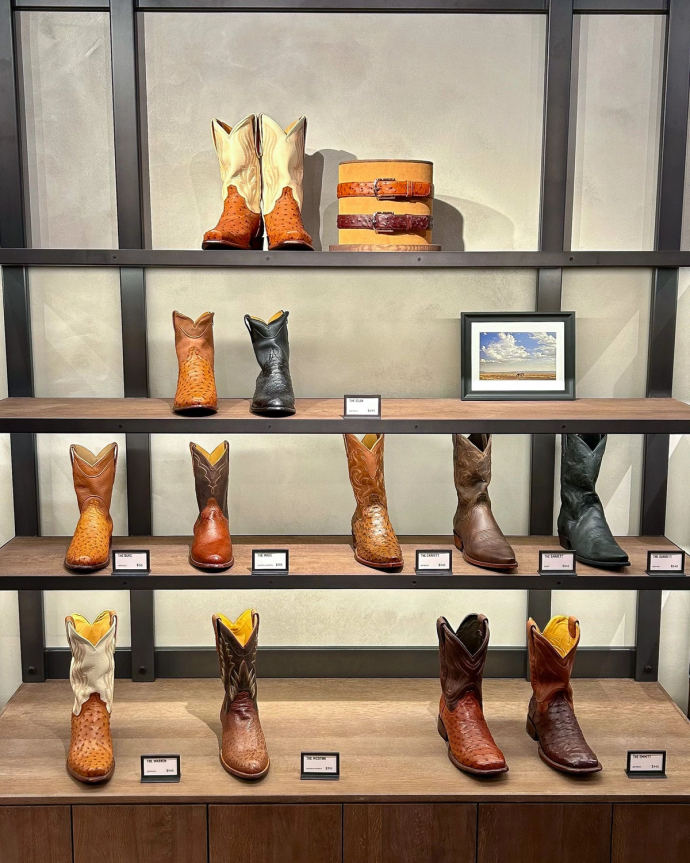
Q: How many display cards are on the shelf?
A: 9